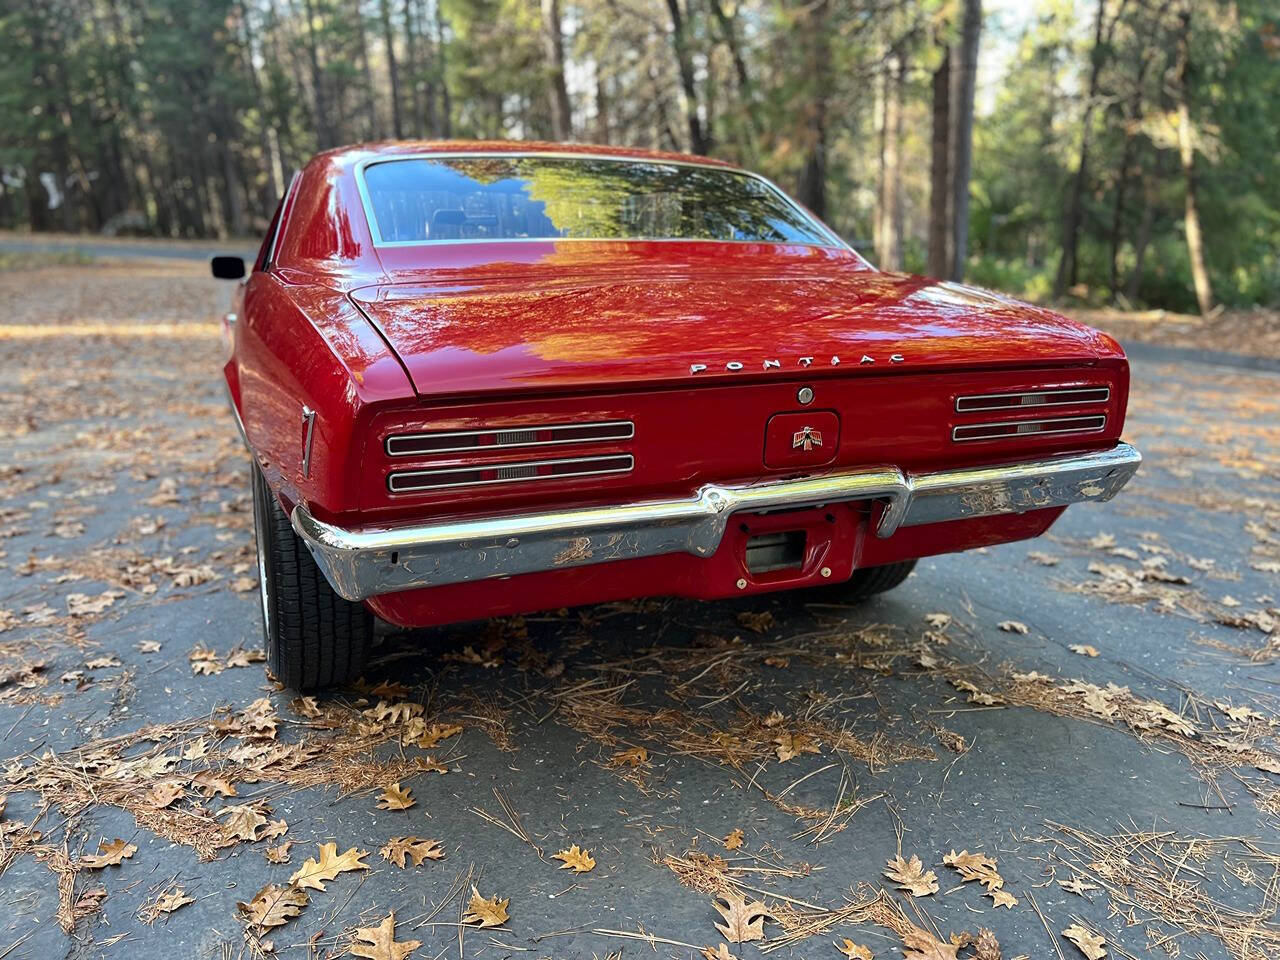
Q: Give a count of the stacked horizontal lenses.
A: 4